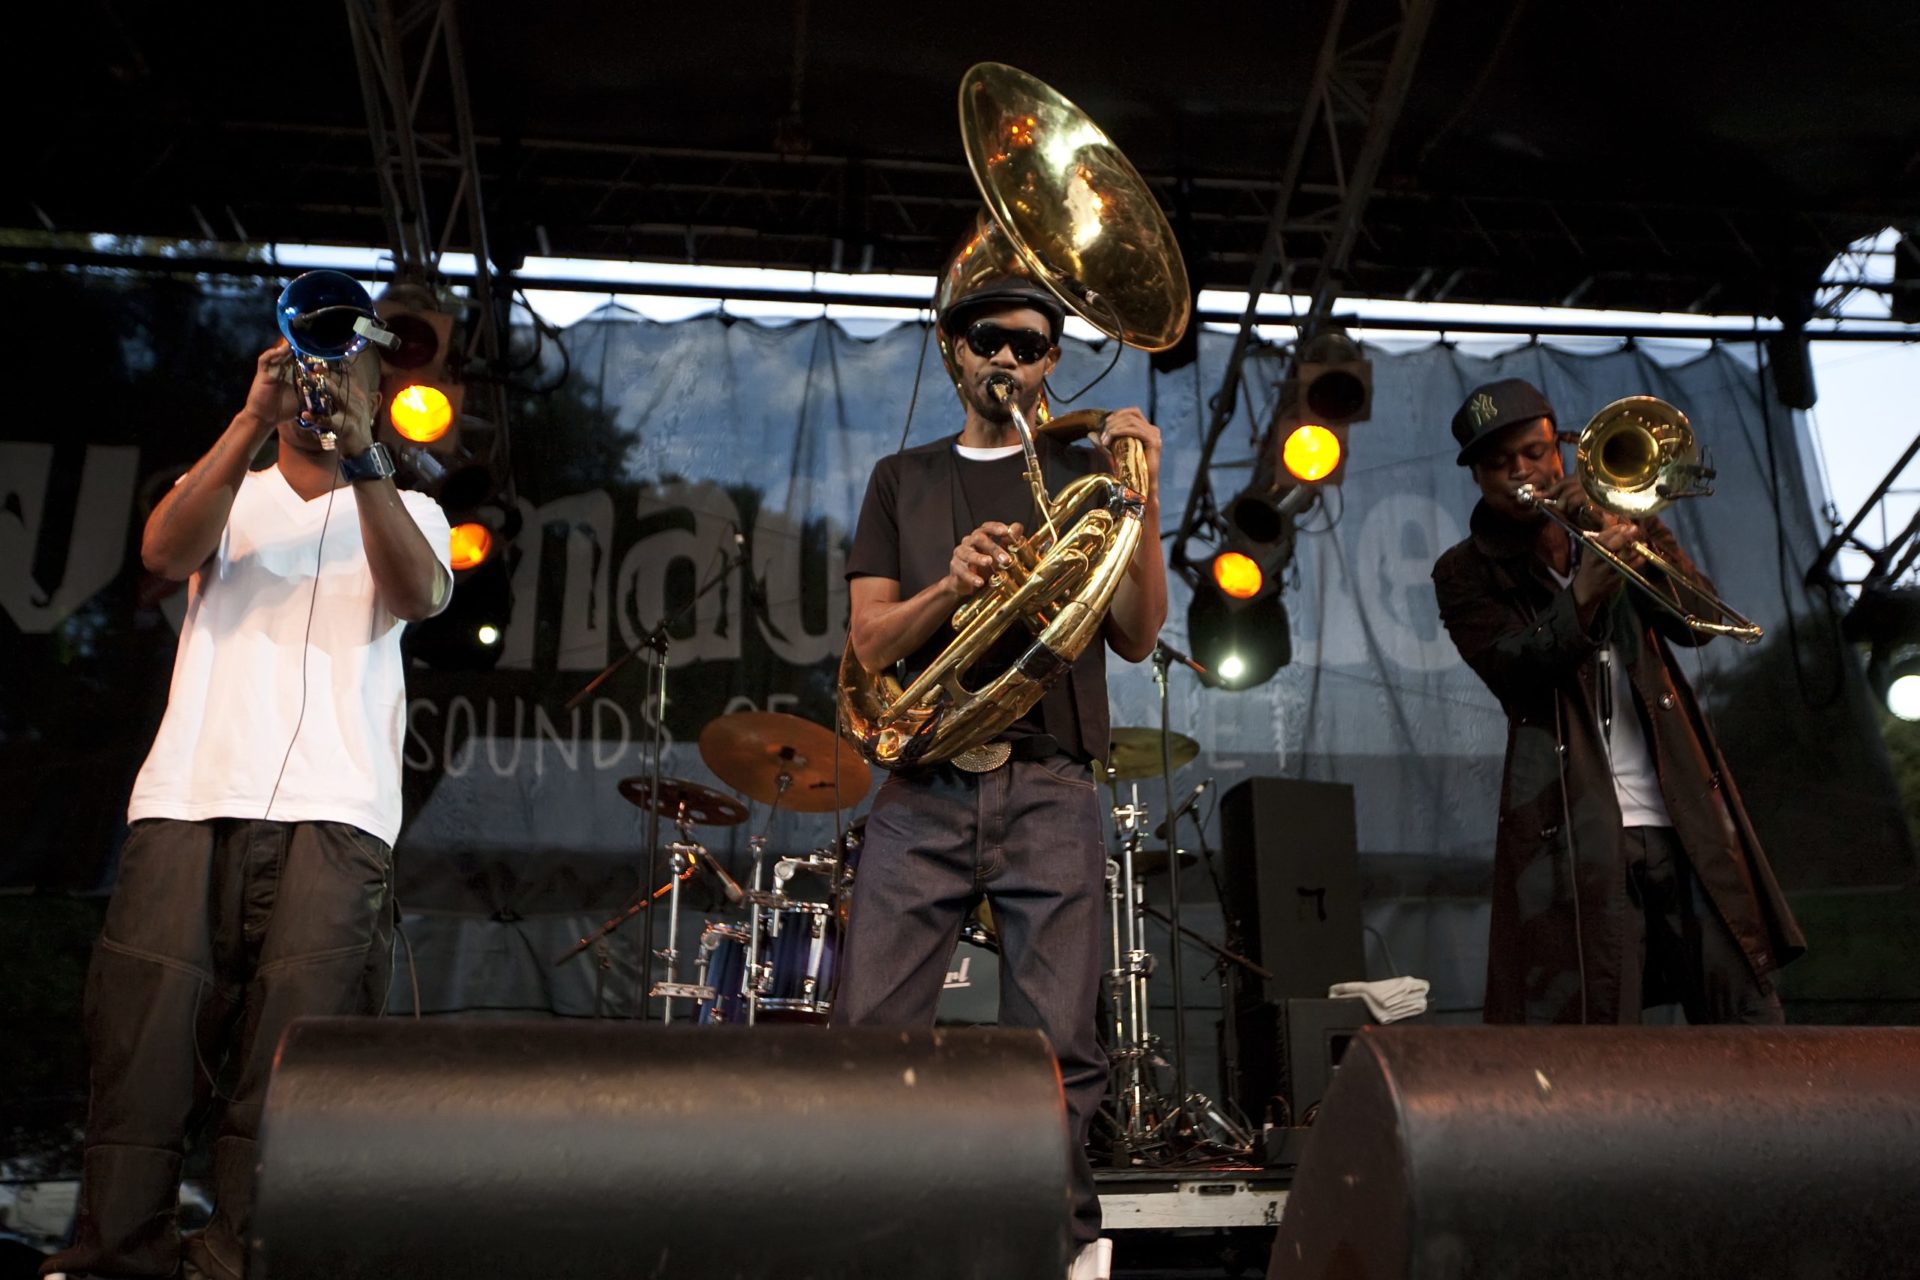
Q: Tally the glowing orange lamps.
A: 4